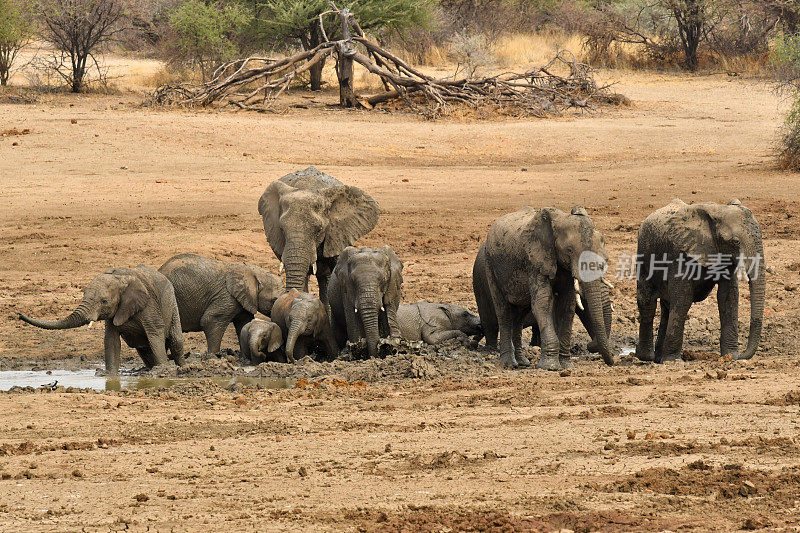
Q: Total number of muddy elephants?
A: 10